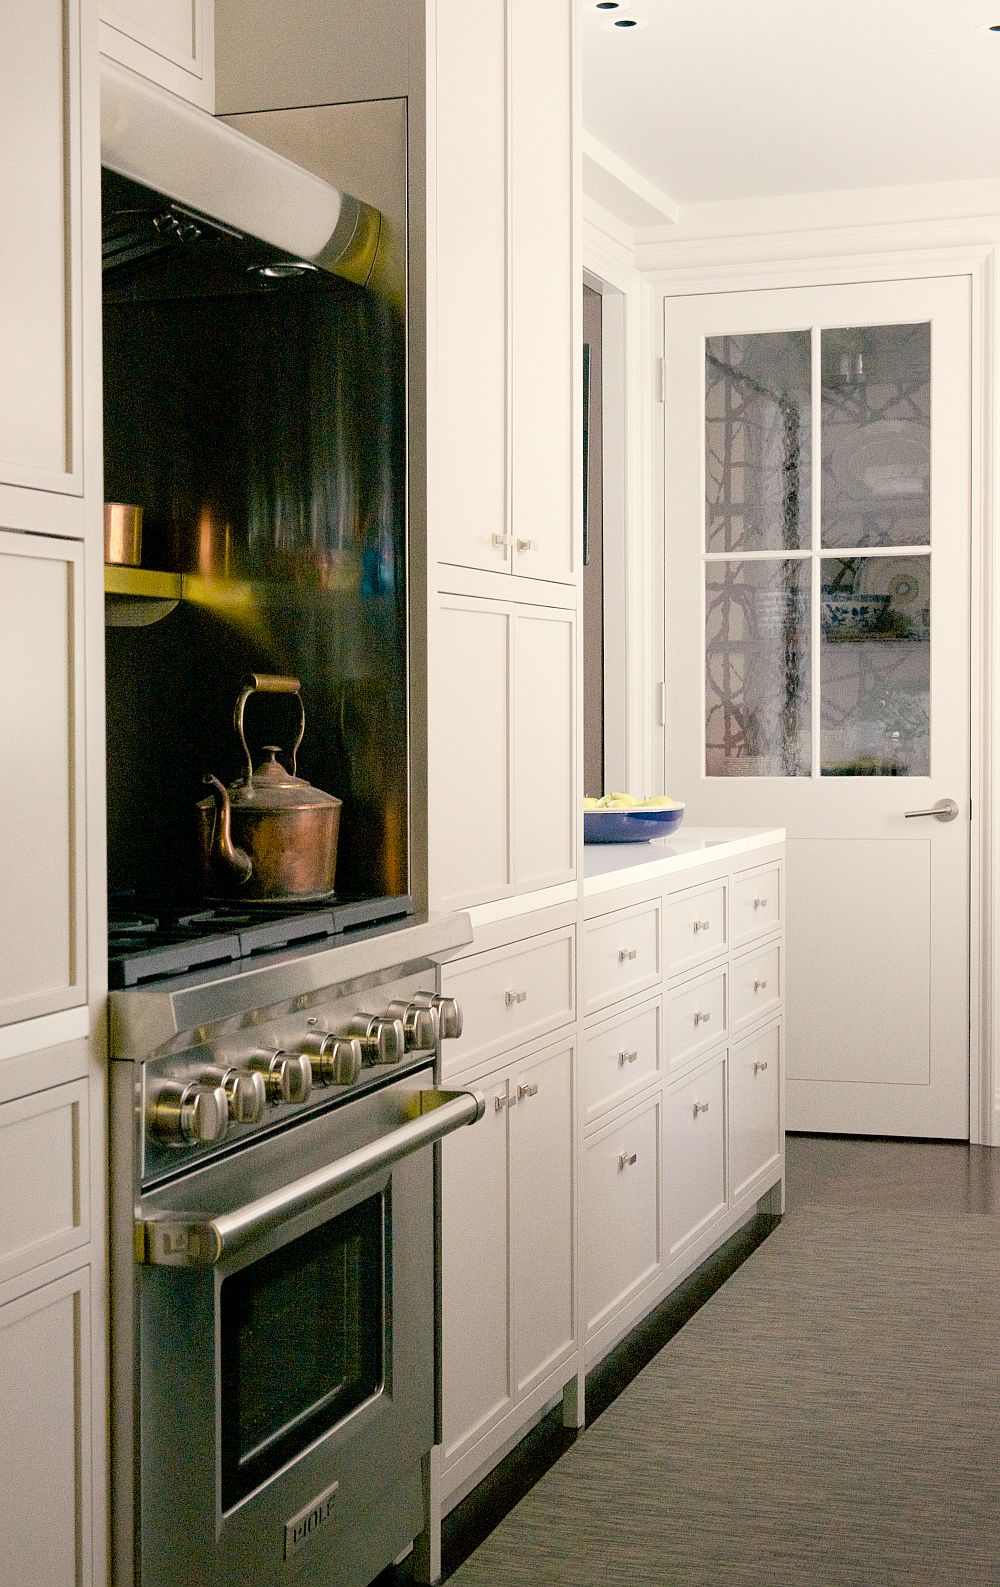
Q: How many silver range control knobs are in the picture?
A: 7